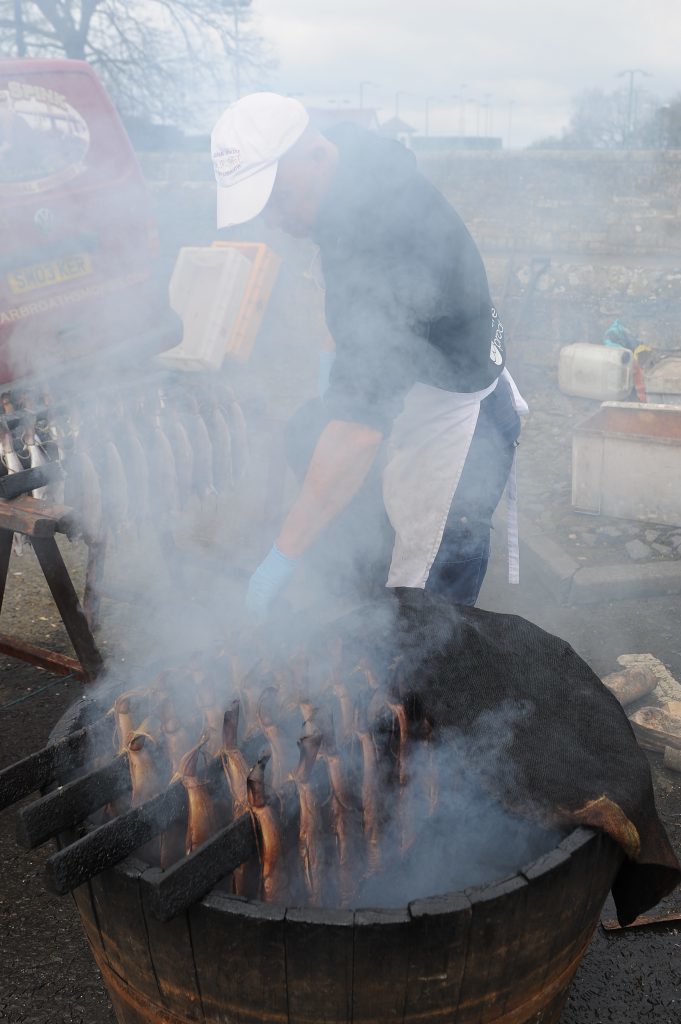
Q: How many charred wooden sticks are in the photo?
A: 4